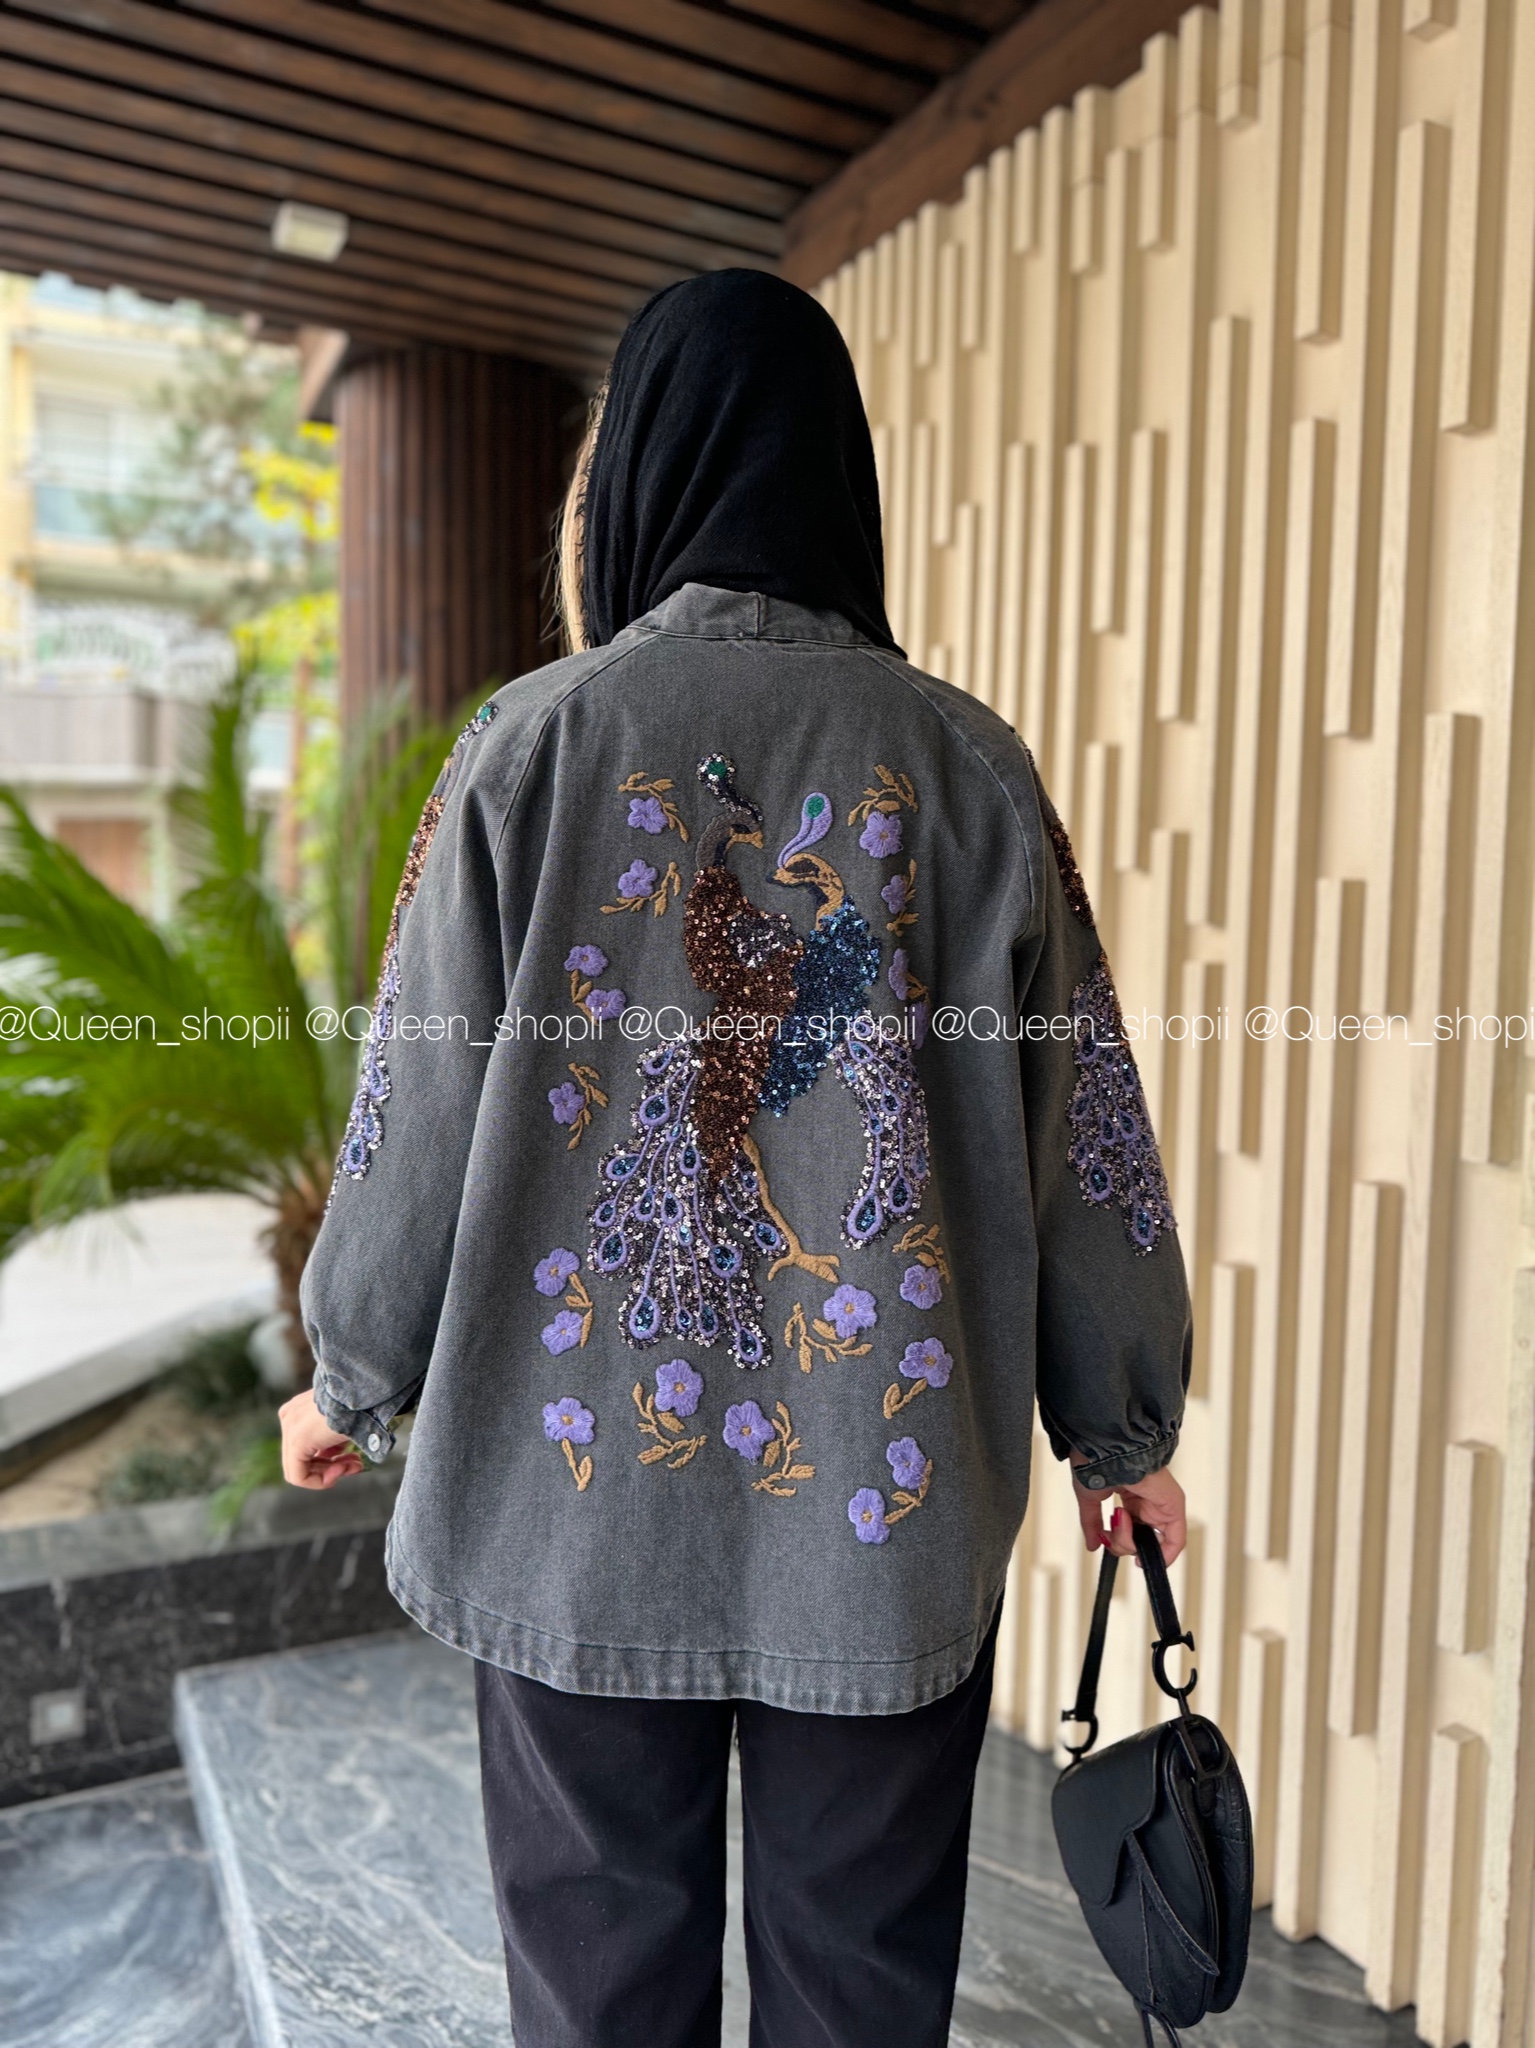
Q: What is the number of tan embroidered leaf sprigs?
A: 15